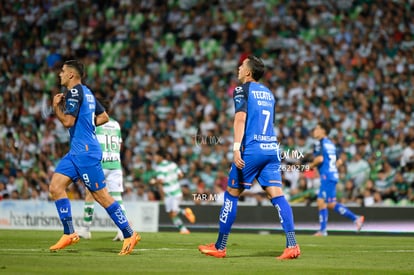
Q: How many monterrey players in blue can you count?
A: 3